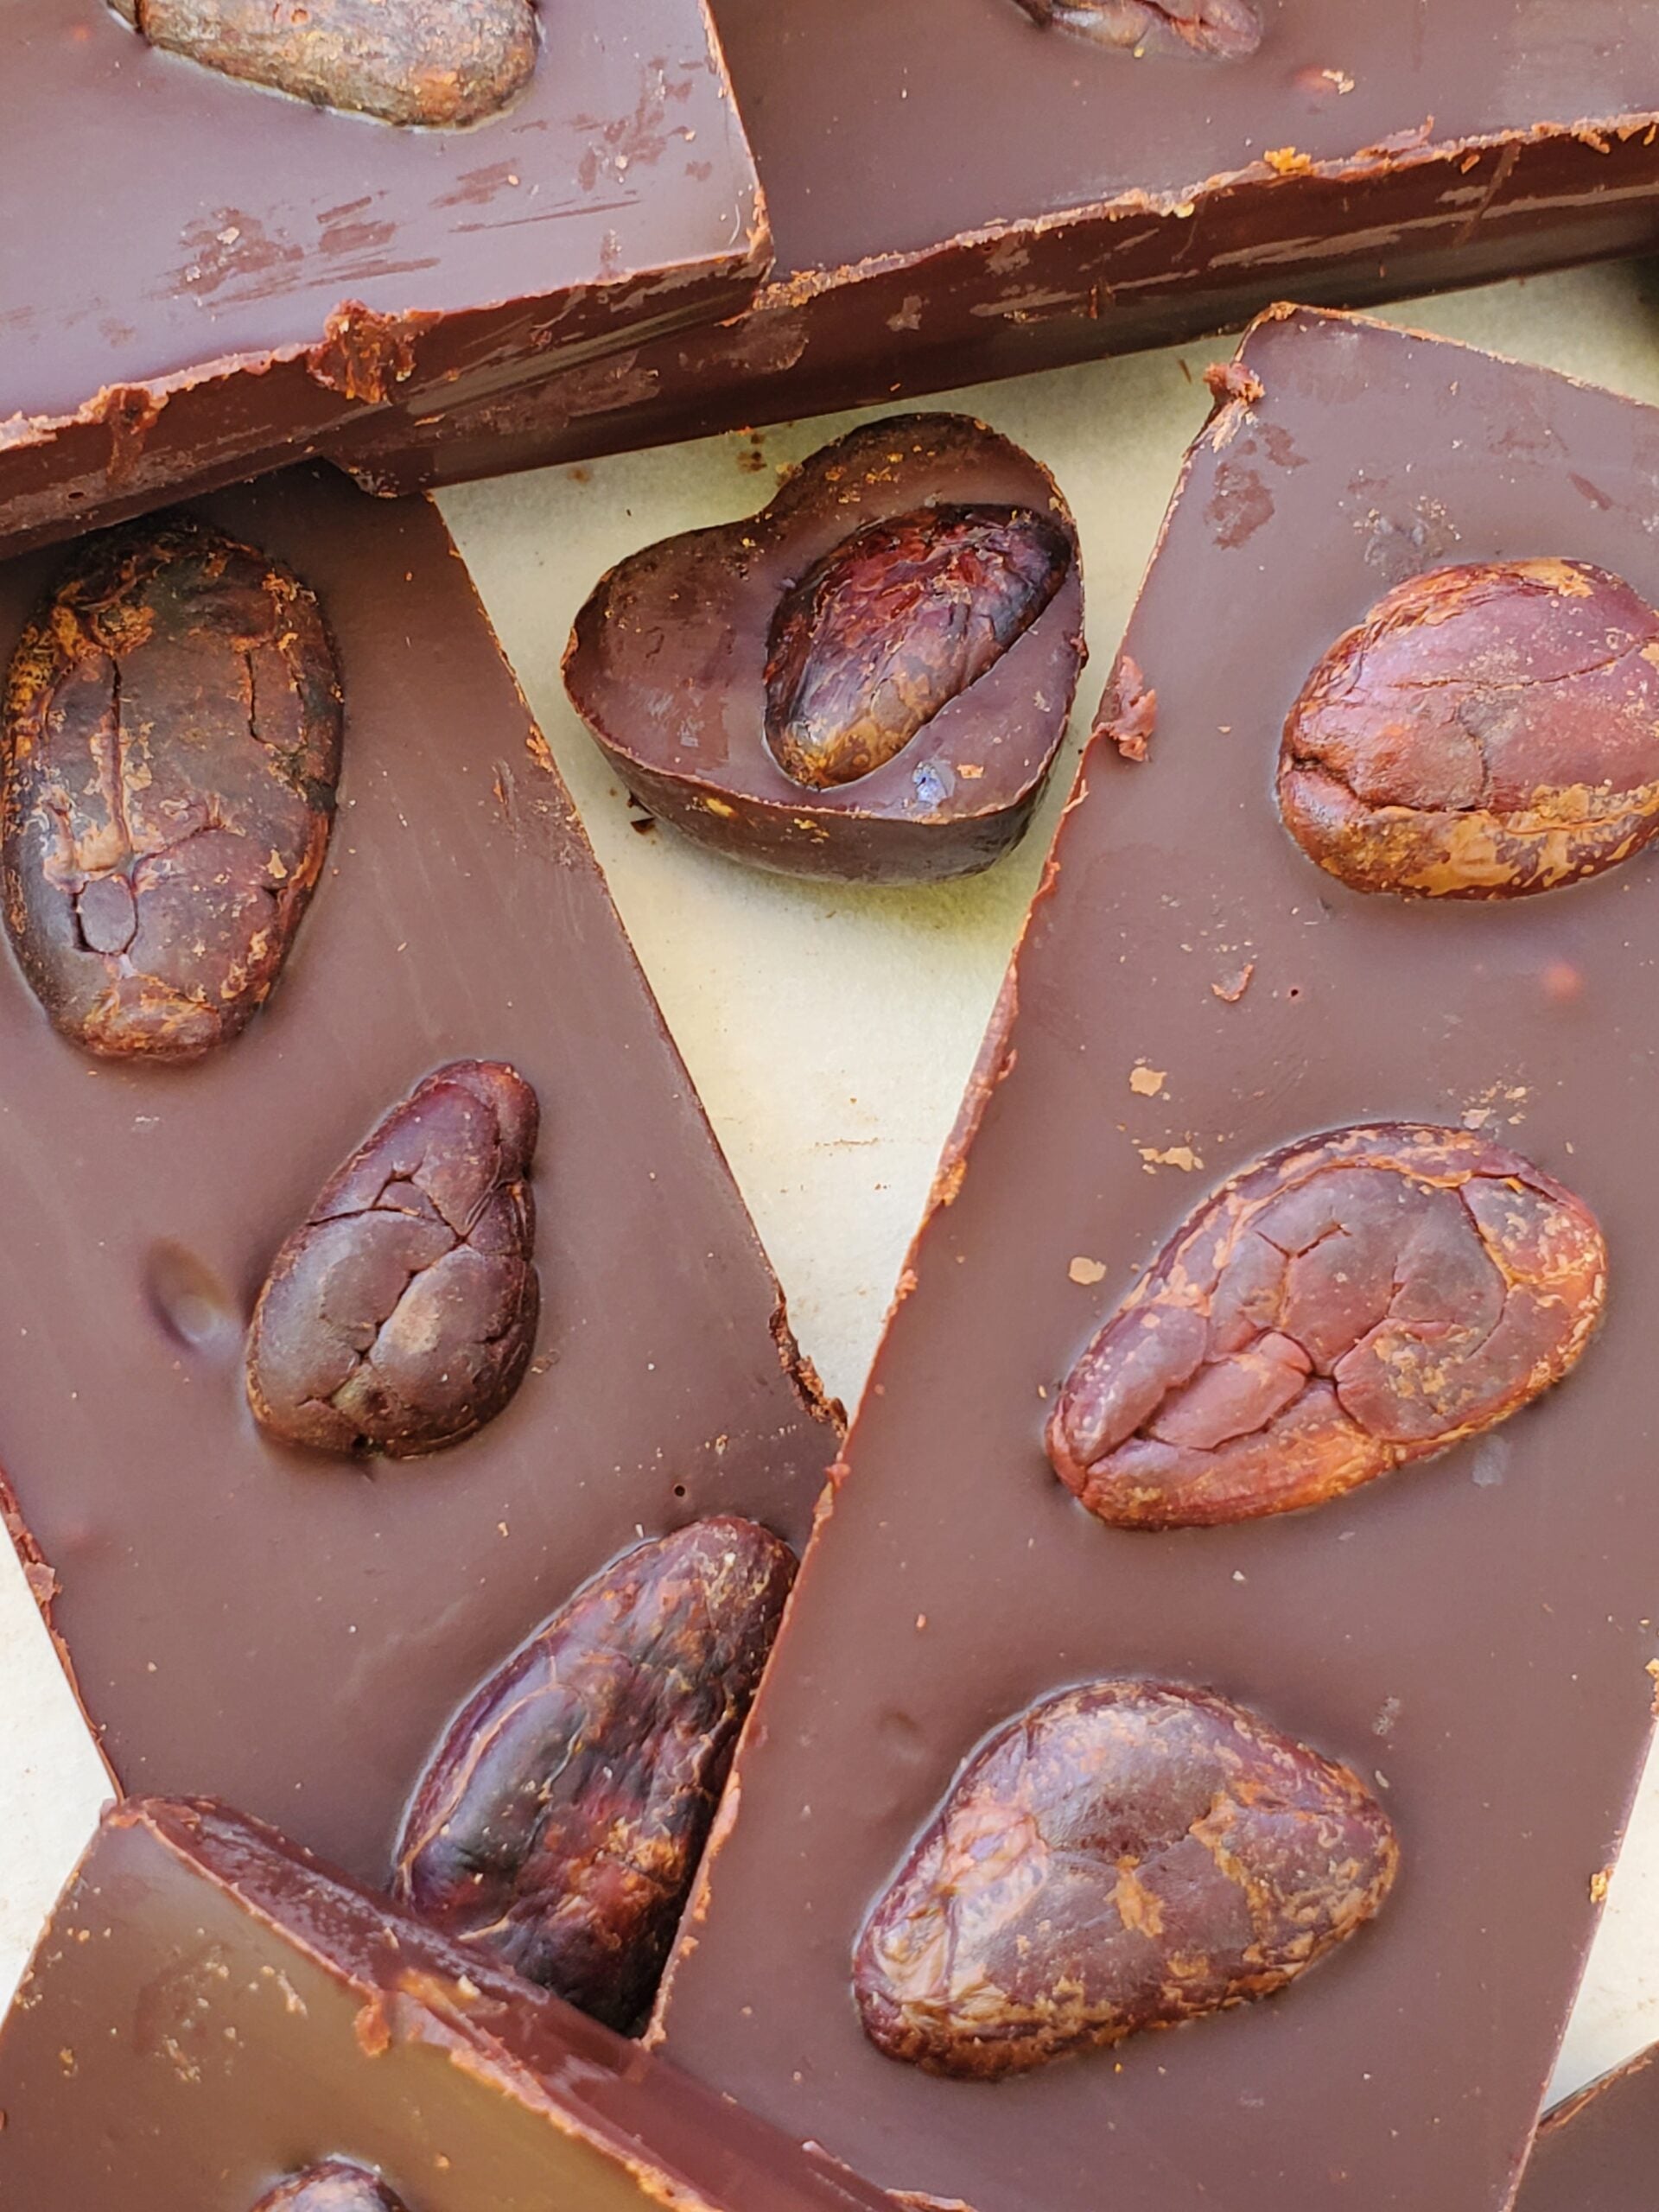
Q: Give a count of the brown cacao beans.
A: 10